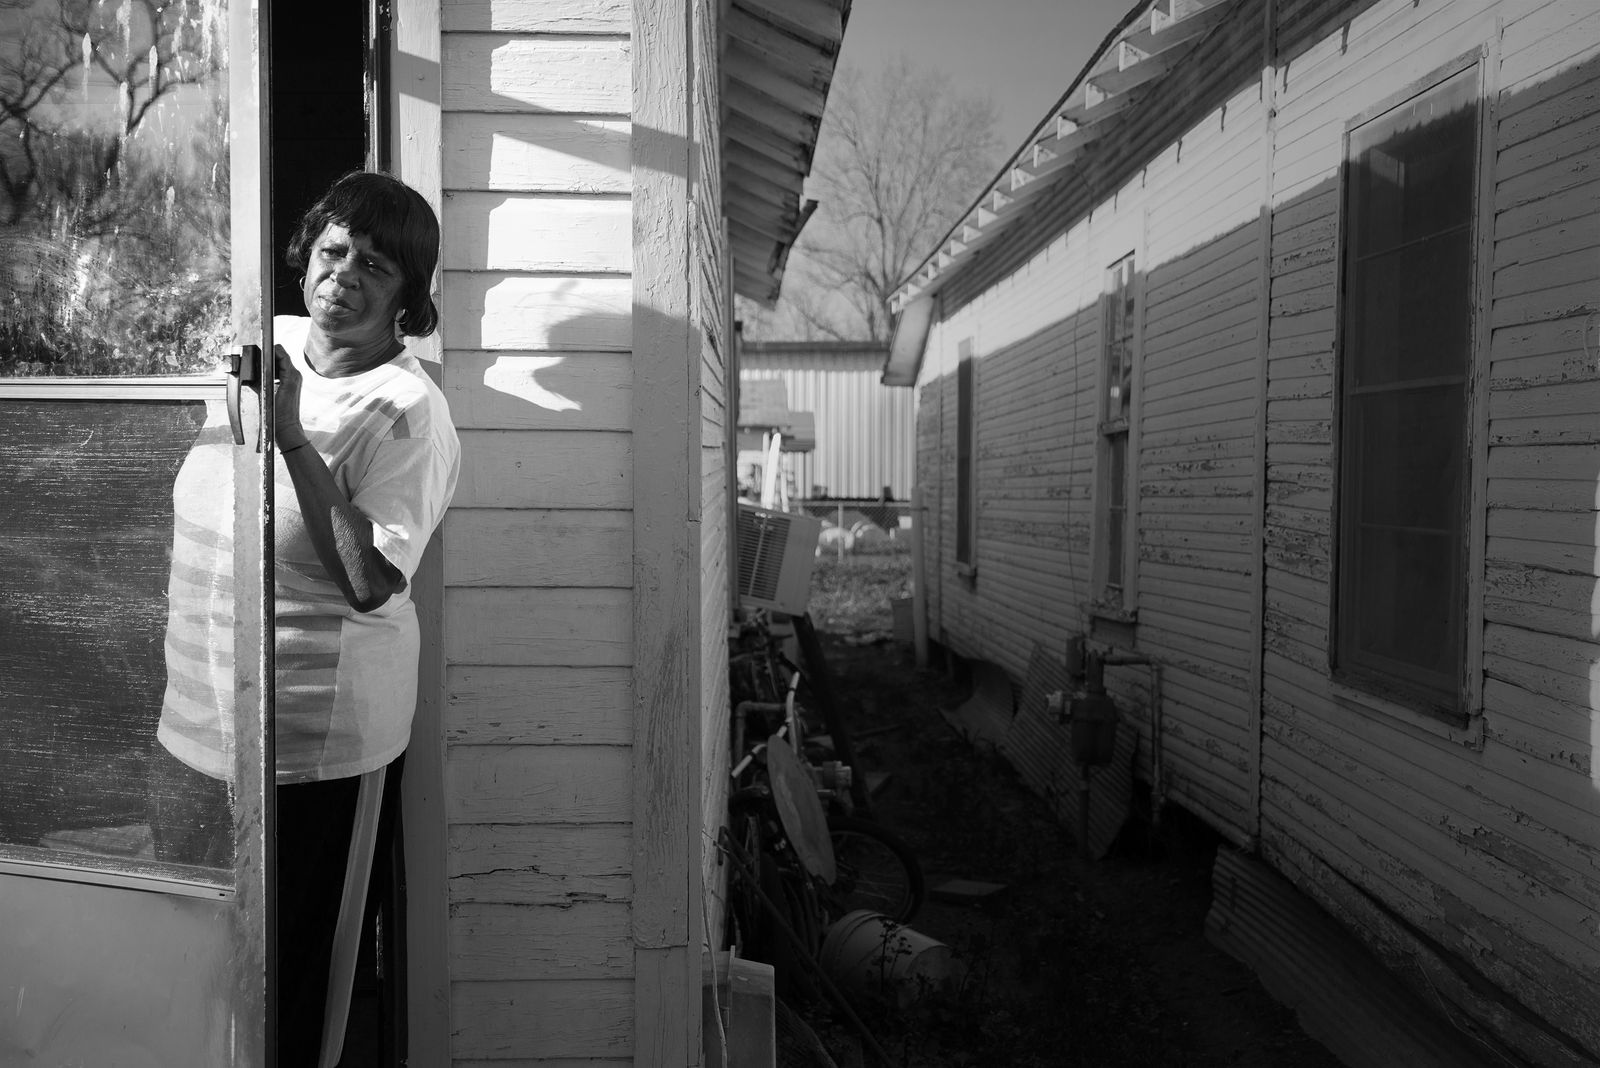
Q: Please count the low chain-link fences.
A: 1